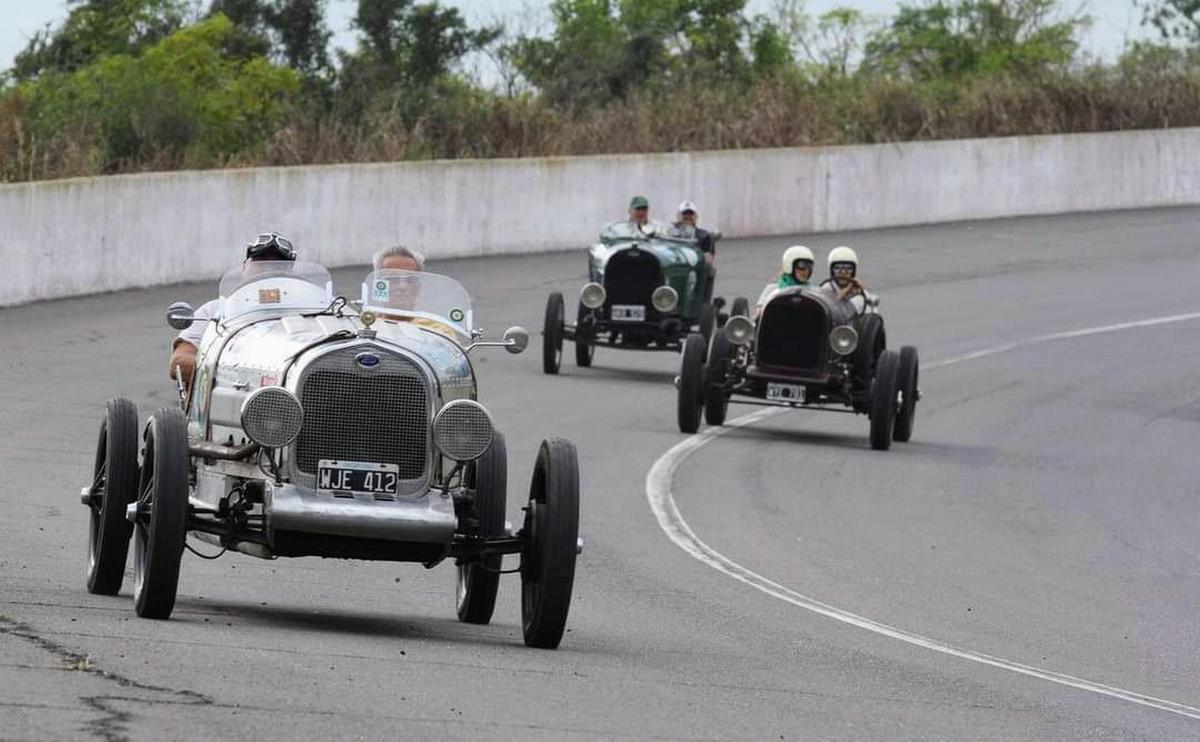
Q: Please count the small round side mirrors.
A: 2